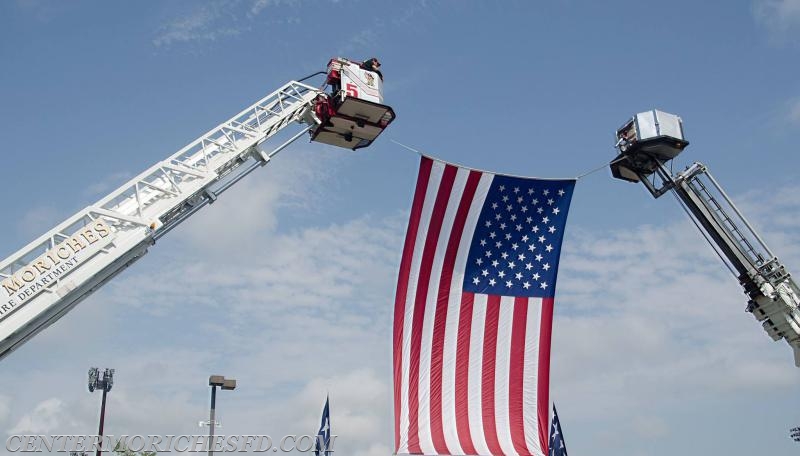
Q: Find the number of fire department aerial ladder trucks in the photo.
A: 2